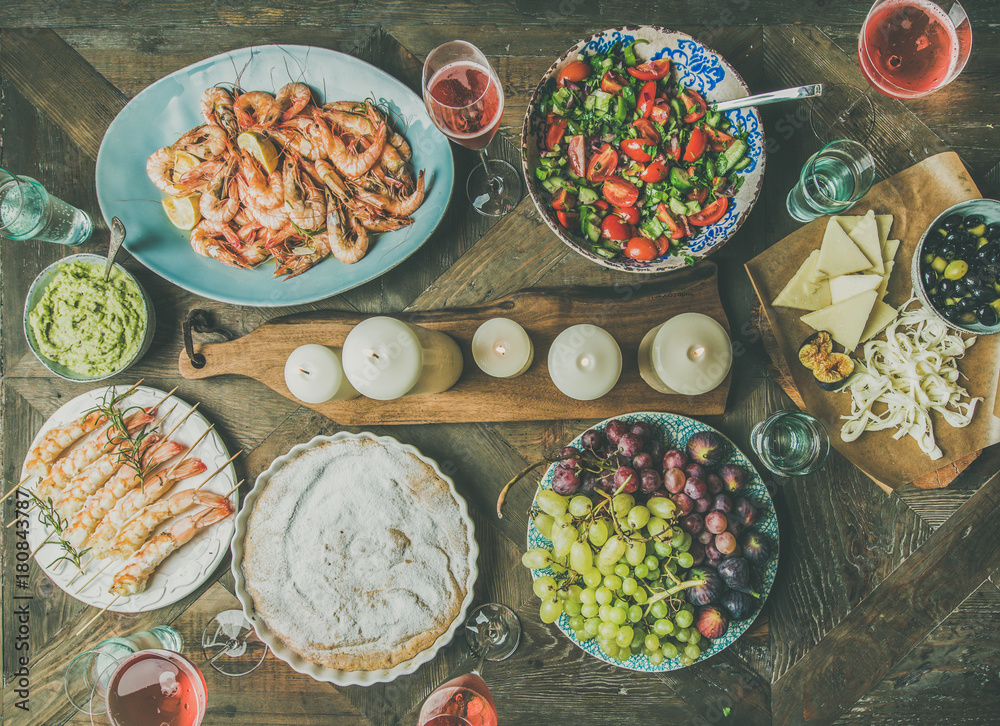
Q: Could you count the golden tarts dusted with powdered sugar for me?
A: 1